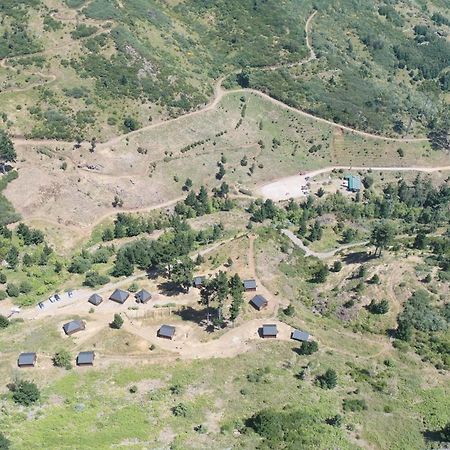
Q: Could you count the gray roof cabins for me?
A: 12